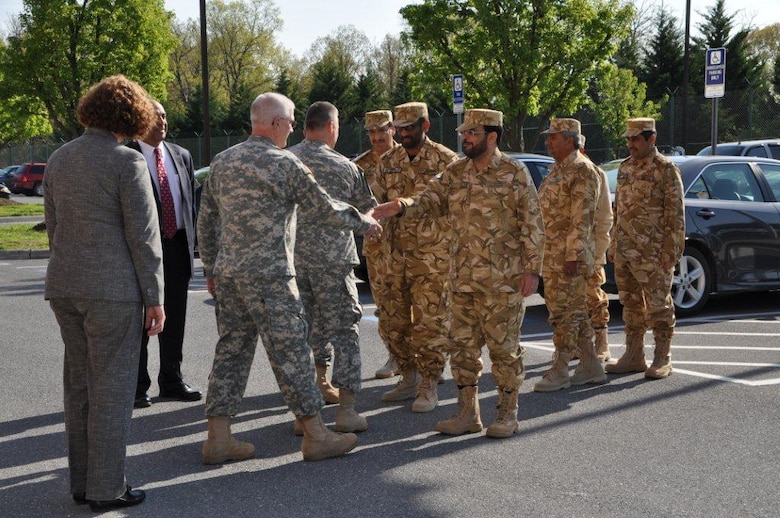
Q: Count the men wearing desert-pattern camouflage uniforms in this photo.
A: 6